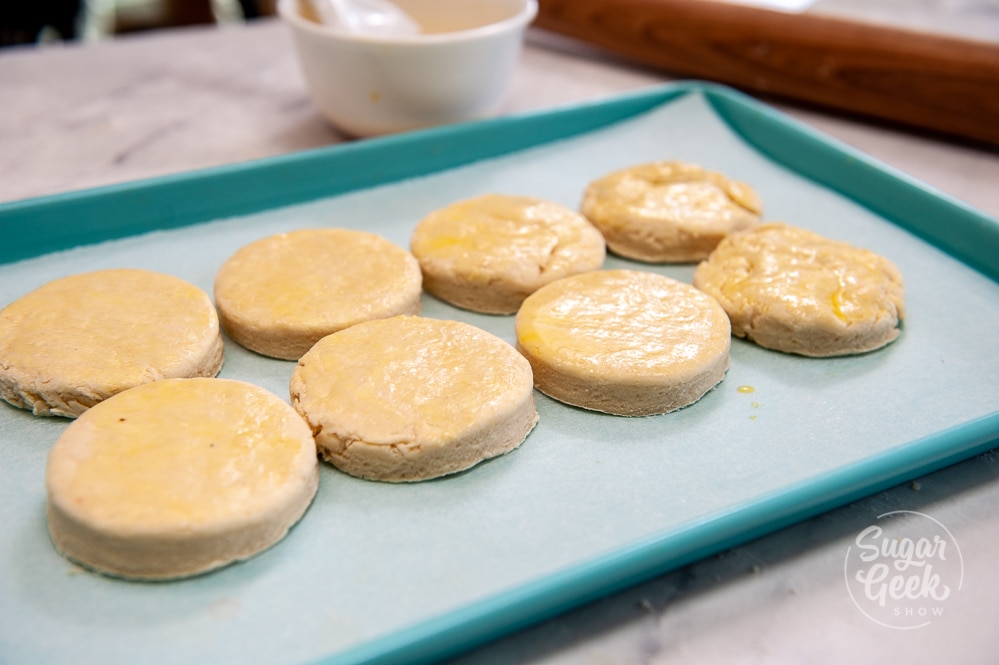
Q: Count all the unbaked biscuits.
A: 8